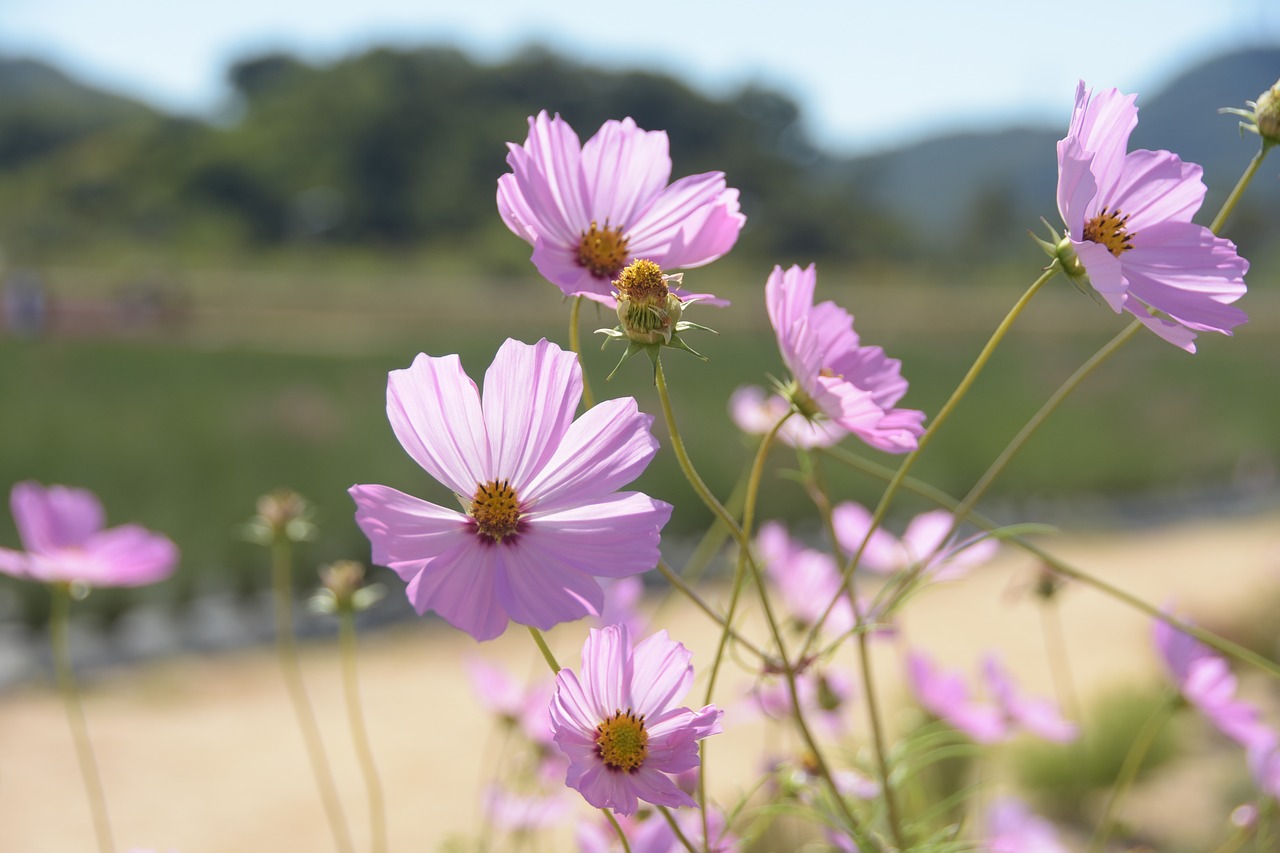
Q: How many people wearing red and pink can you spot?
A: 0